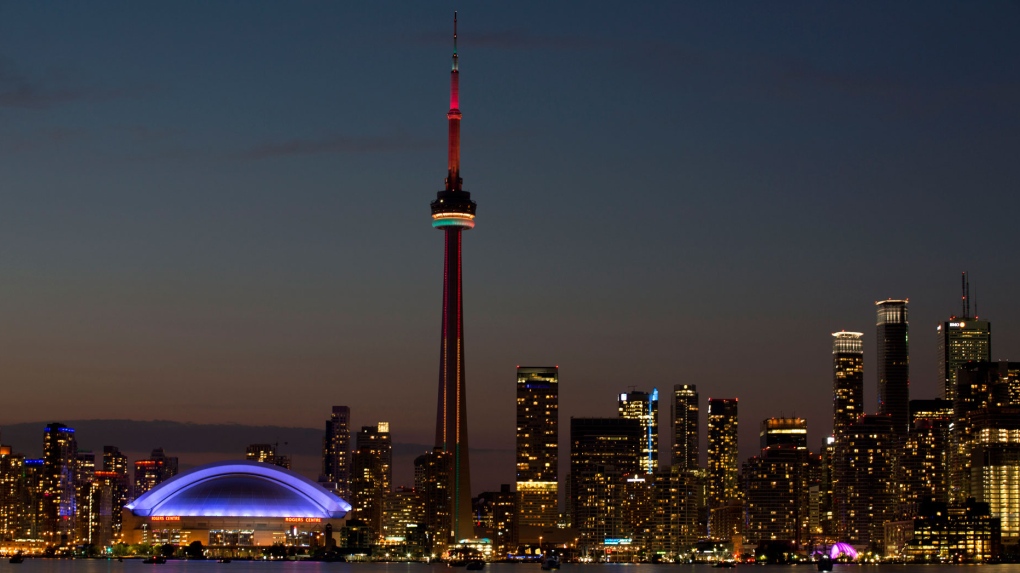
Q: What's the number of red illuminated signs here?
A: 2